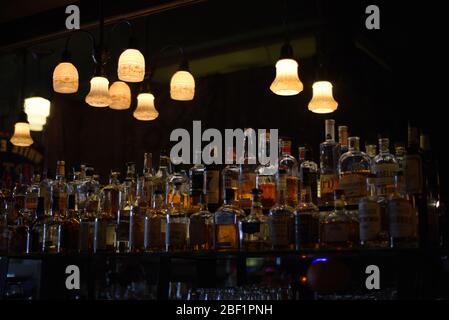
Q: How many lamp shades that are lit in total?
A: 10